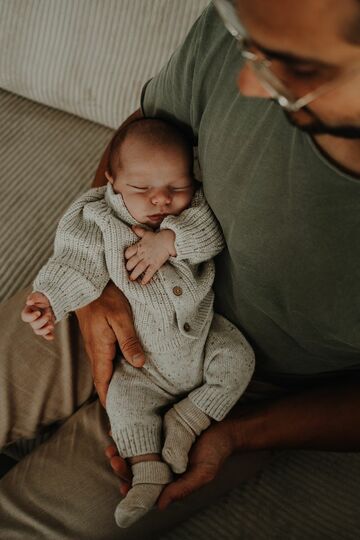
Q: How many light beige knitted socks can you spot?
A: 2